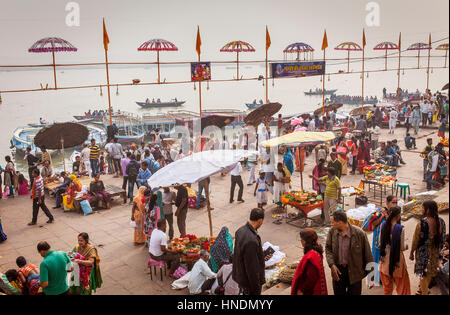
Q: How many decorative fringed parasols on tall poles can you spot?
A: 8